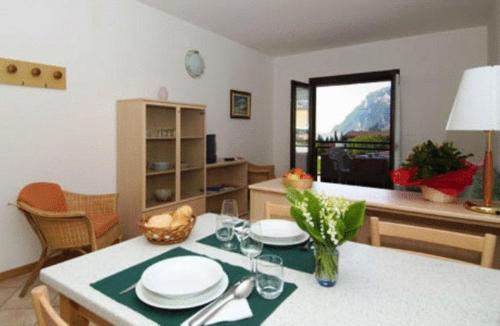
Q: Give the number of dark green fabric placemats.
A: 2